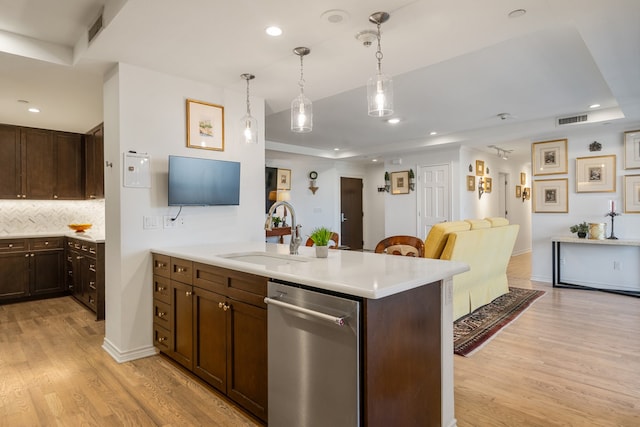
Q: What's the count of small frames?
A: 6